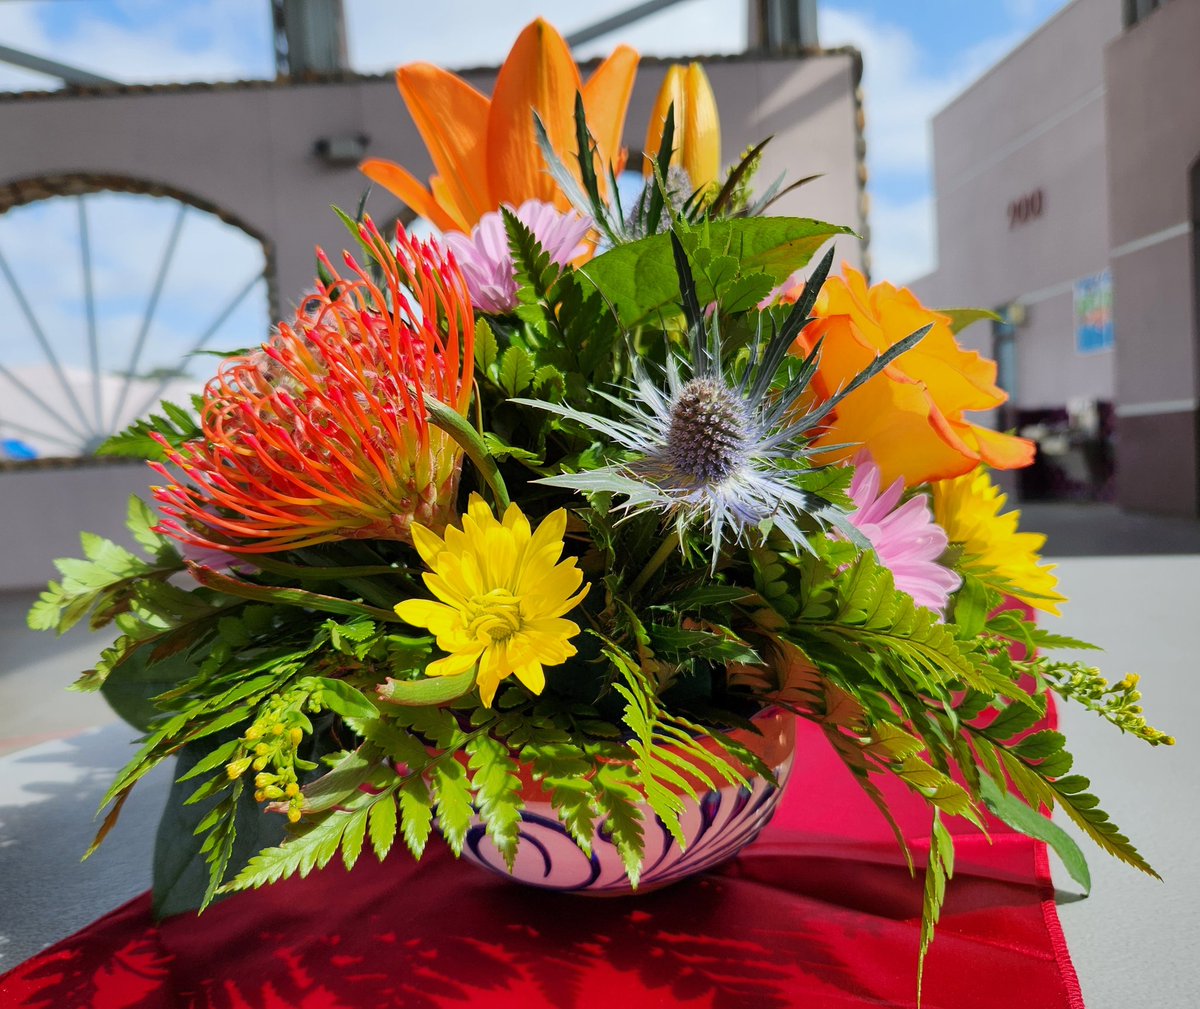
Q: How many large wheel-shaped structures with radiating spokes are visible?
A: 1